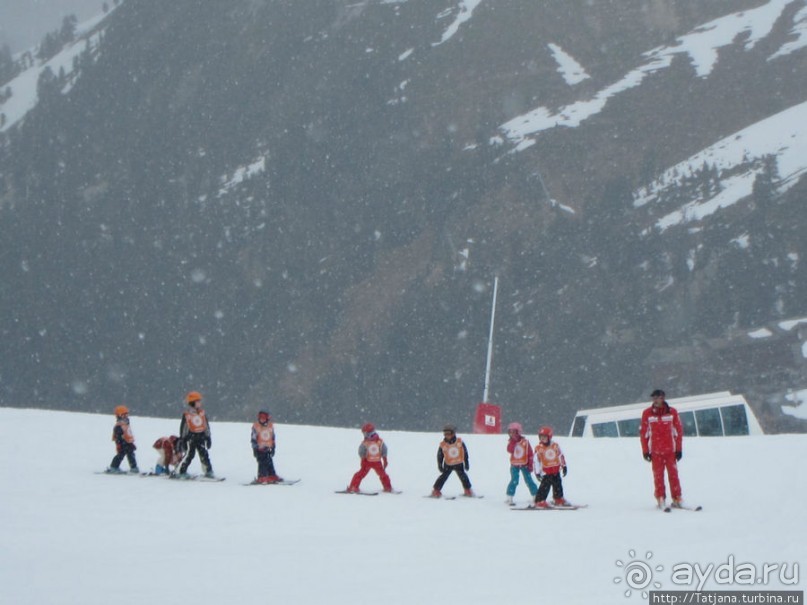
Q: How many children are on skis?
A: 8